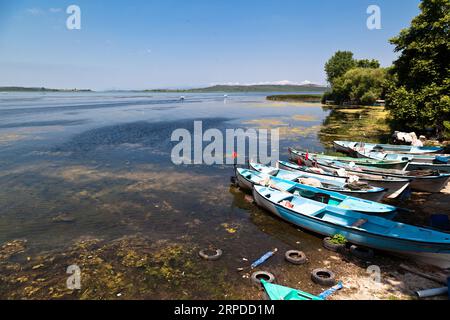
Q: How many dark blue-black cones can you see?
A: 0